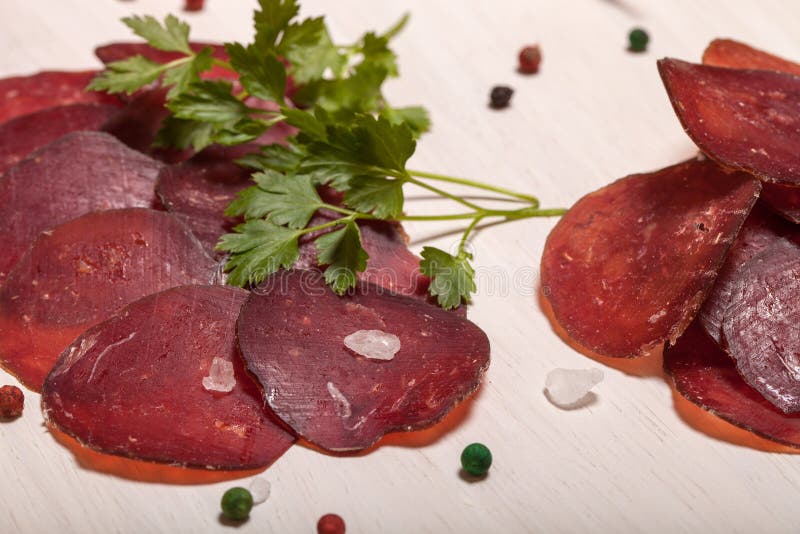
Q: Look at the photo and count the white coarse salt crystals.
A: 4